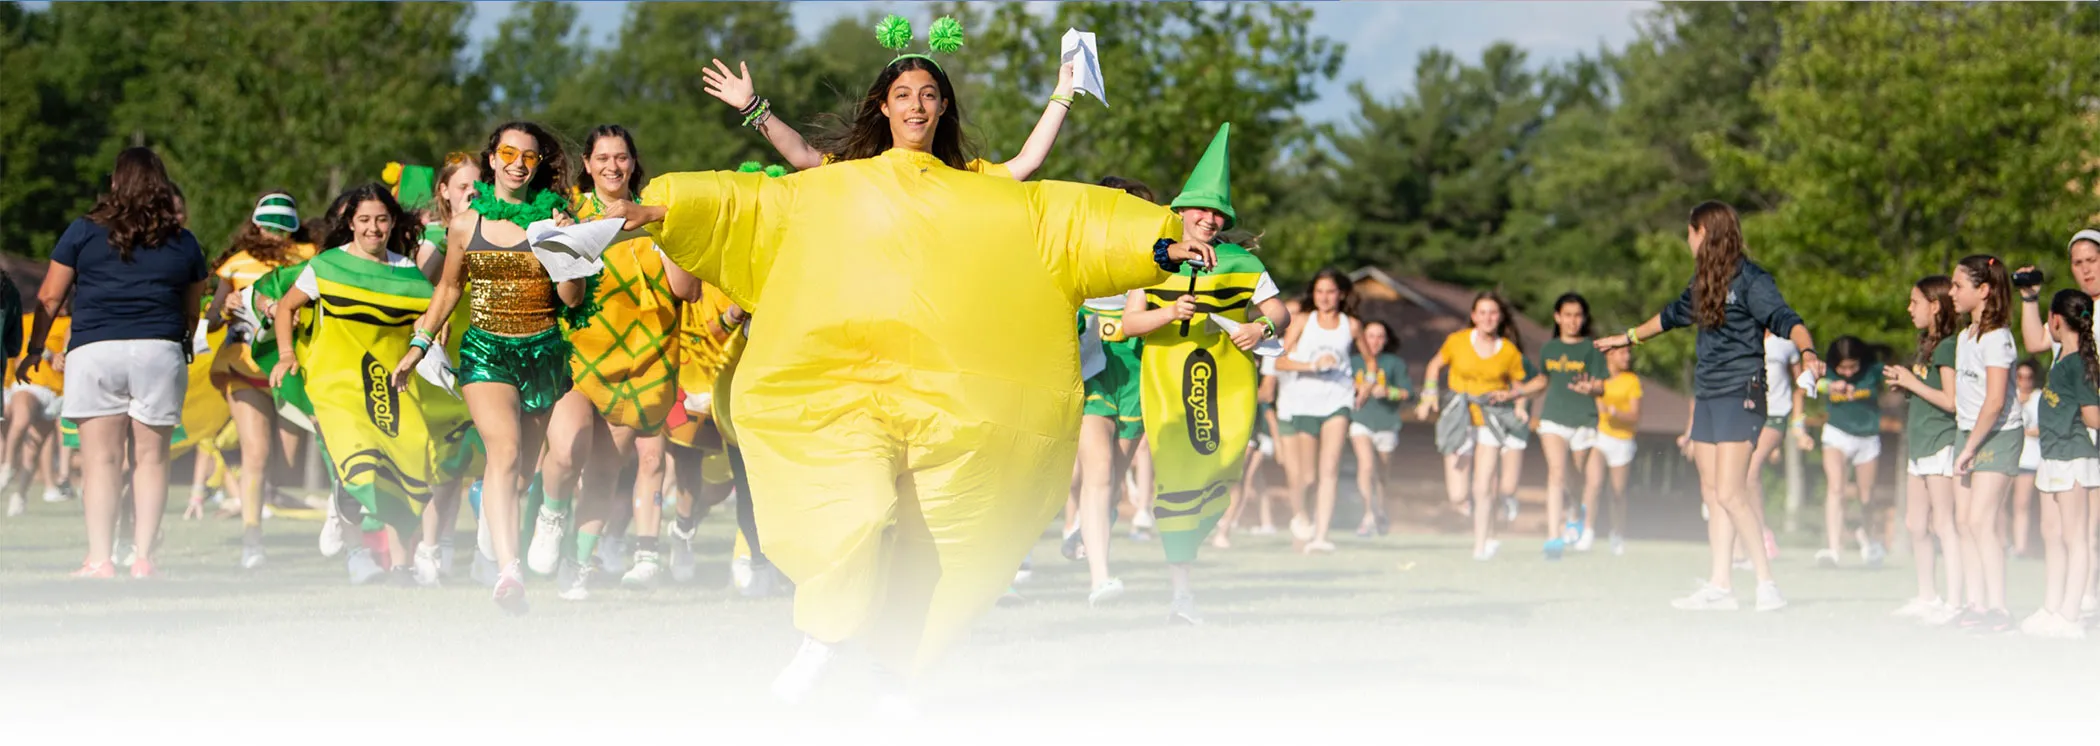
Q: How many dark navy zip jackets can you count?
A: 1